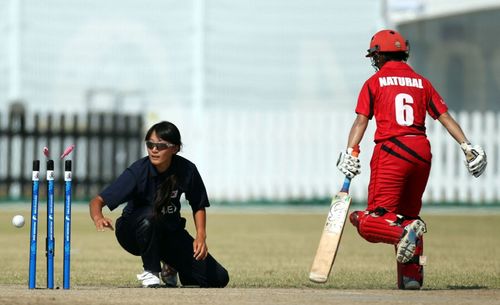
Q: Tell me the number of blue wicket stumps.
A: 3